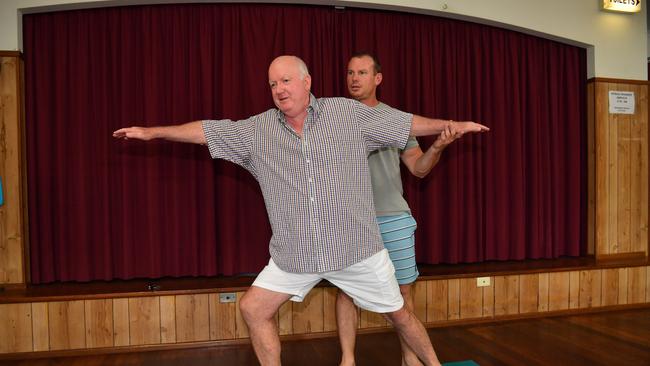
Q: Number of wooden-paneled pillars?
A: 2